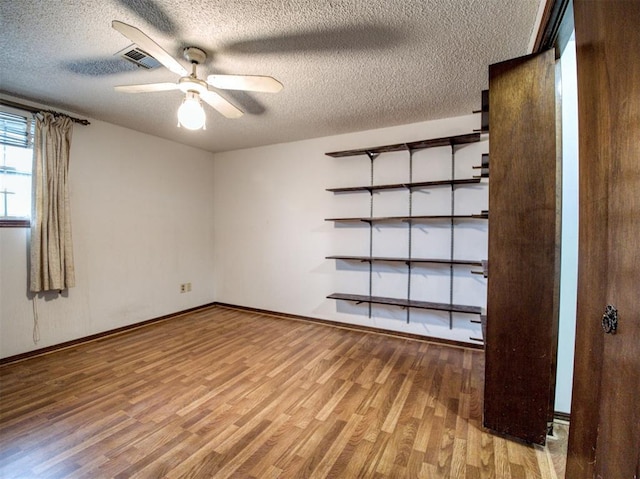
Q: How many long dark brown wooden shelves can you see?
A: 5